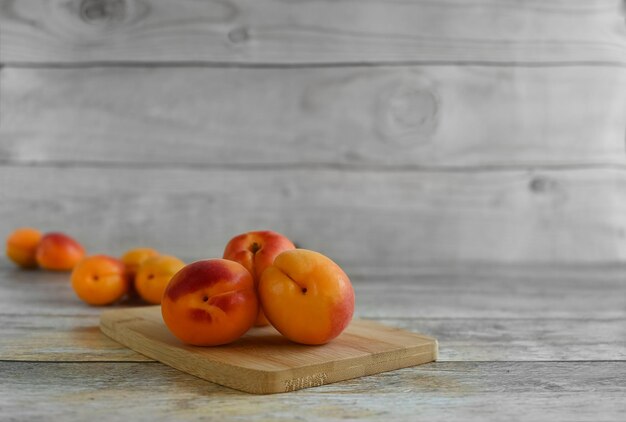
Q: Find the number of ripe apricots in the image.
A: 8